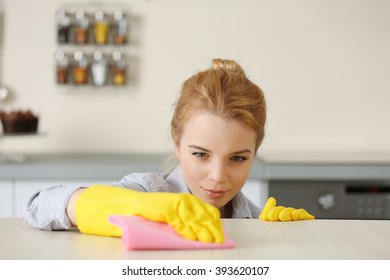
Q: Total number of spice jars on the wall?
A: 8